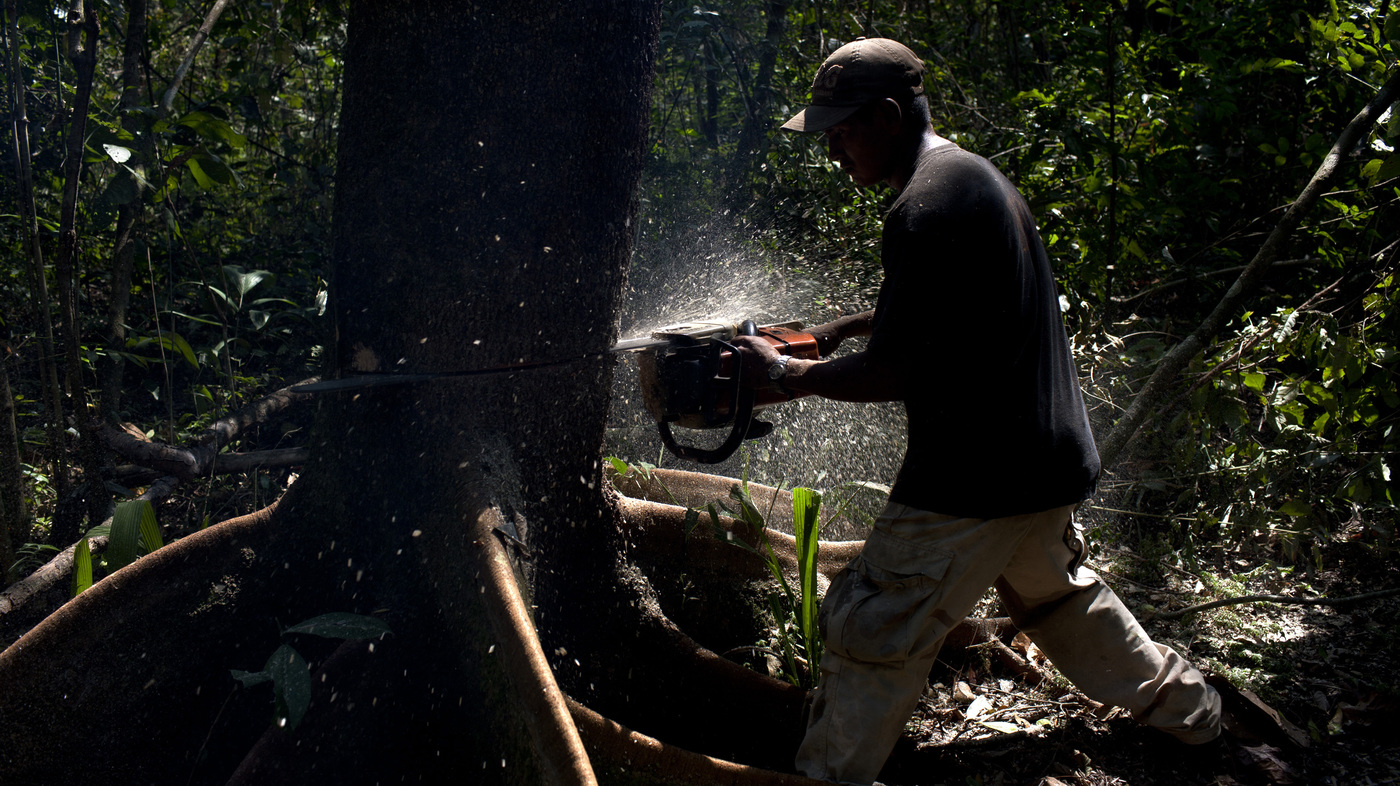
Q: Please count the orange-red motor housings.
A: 1